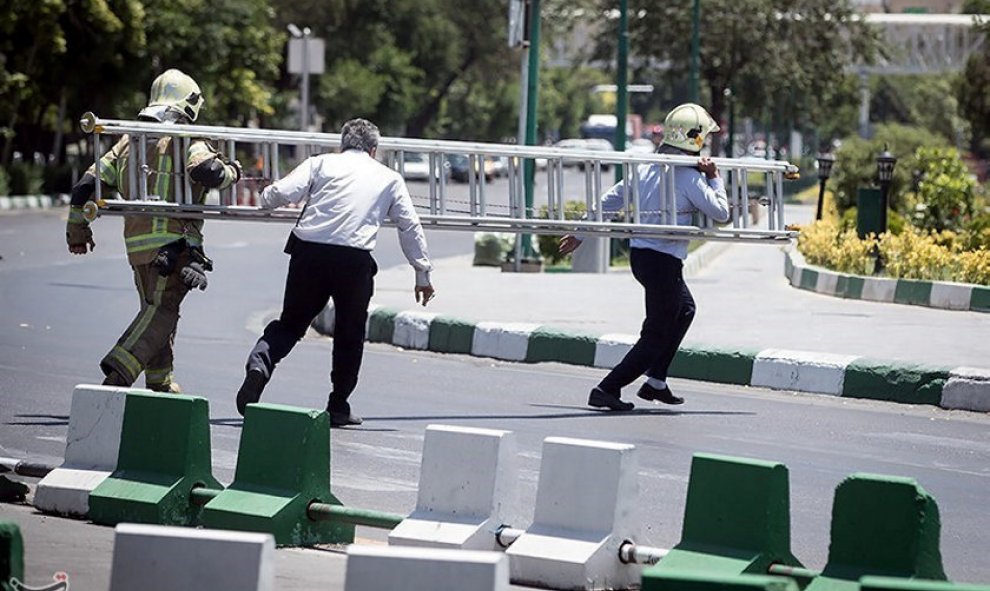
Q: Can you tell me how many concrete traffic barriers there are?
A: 12